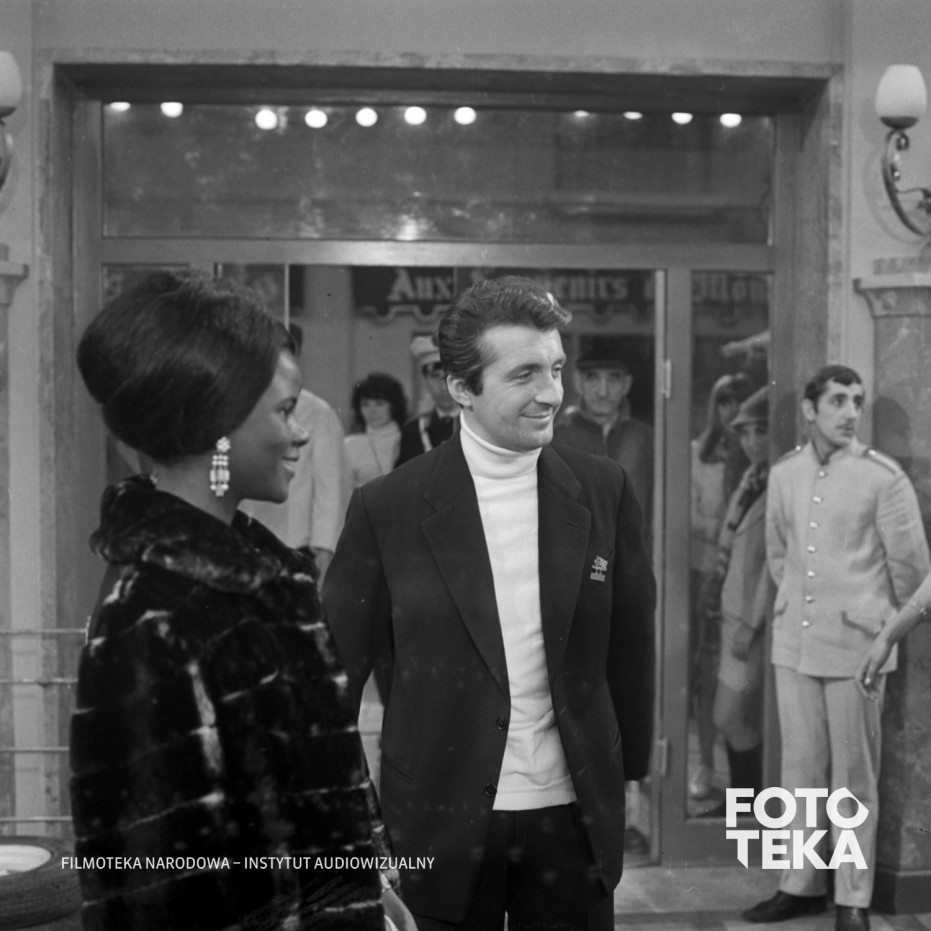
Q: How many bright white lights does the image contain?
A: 11